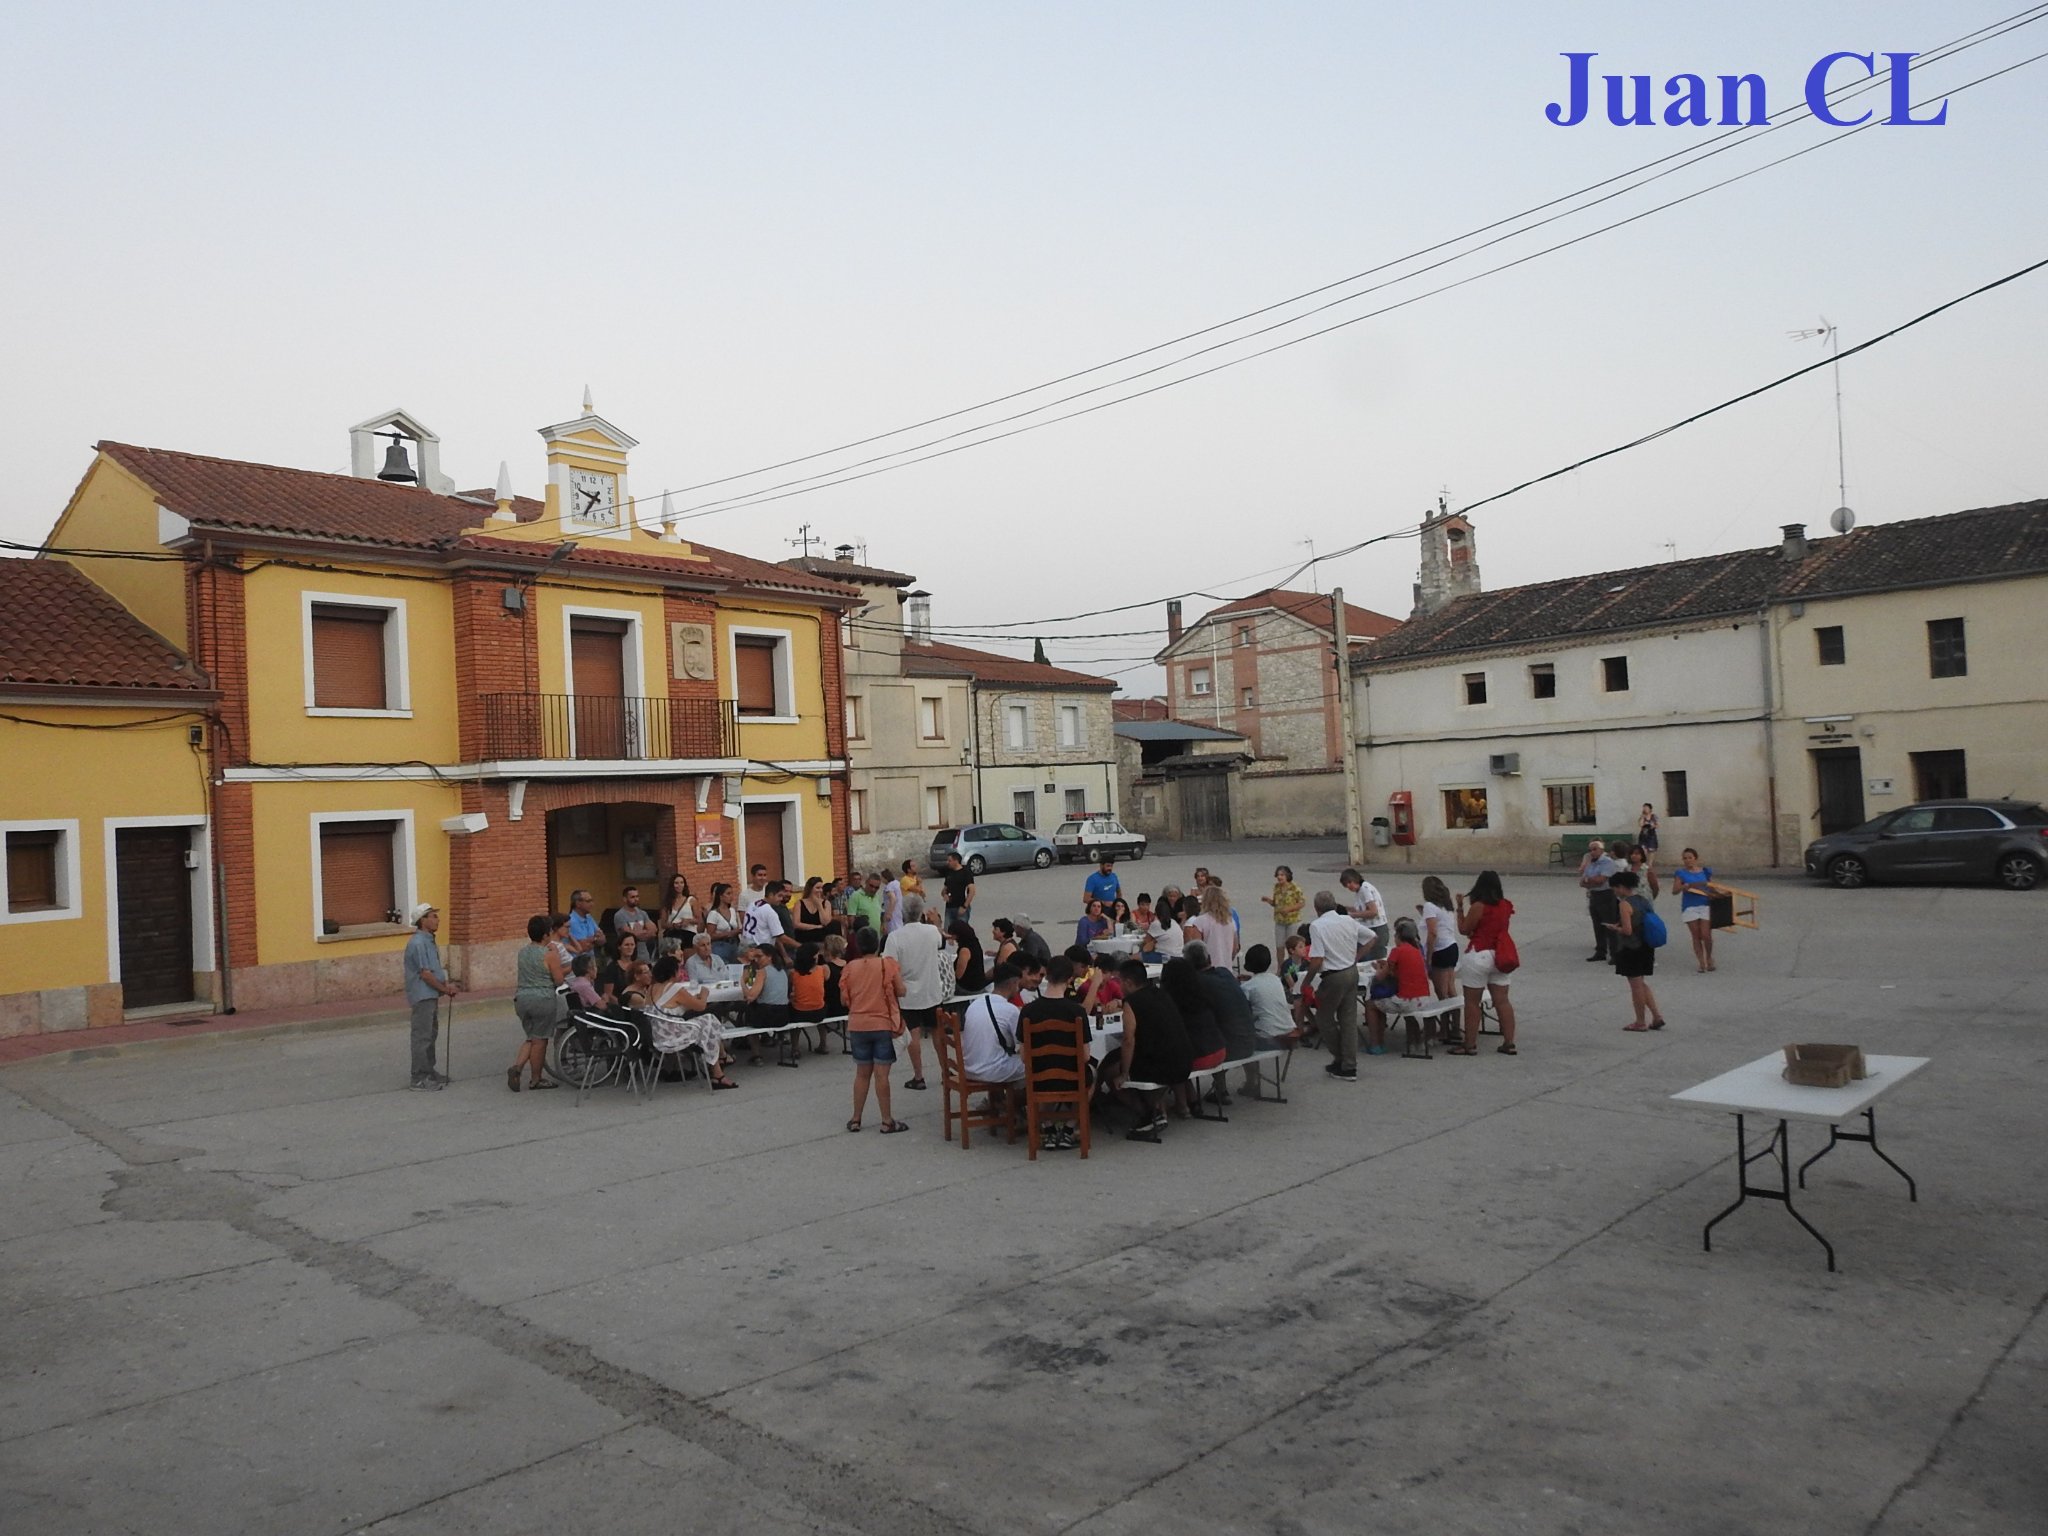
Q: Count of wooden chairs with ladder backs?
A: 2